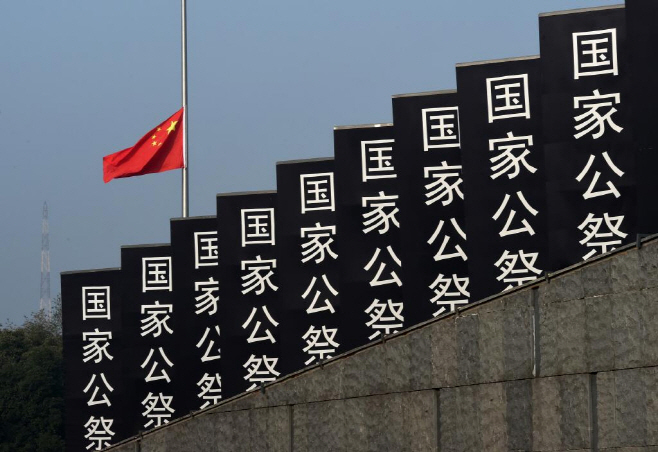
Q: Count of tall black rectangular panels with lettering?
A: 9